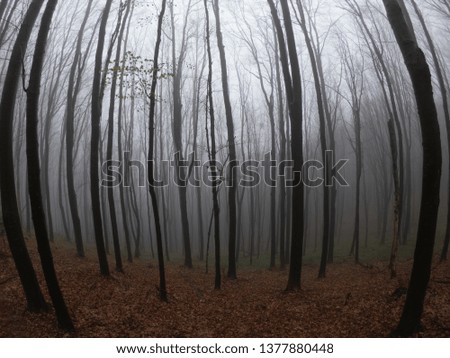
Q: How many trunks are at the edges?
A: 3